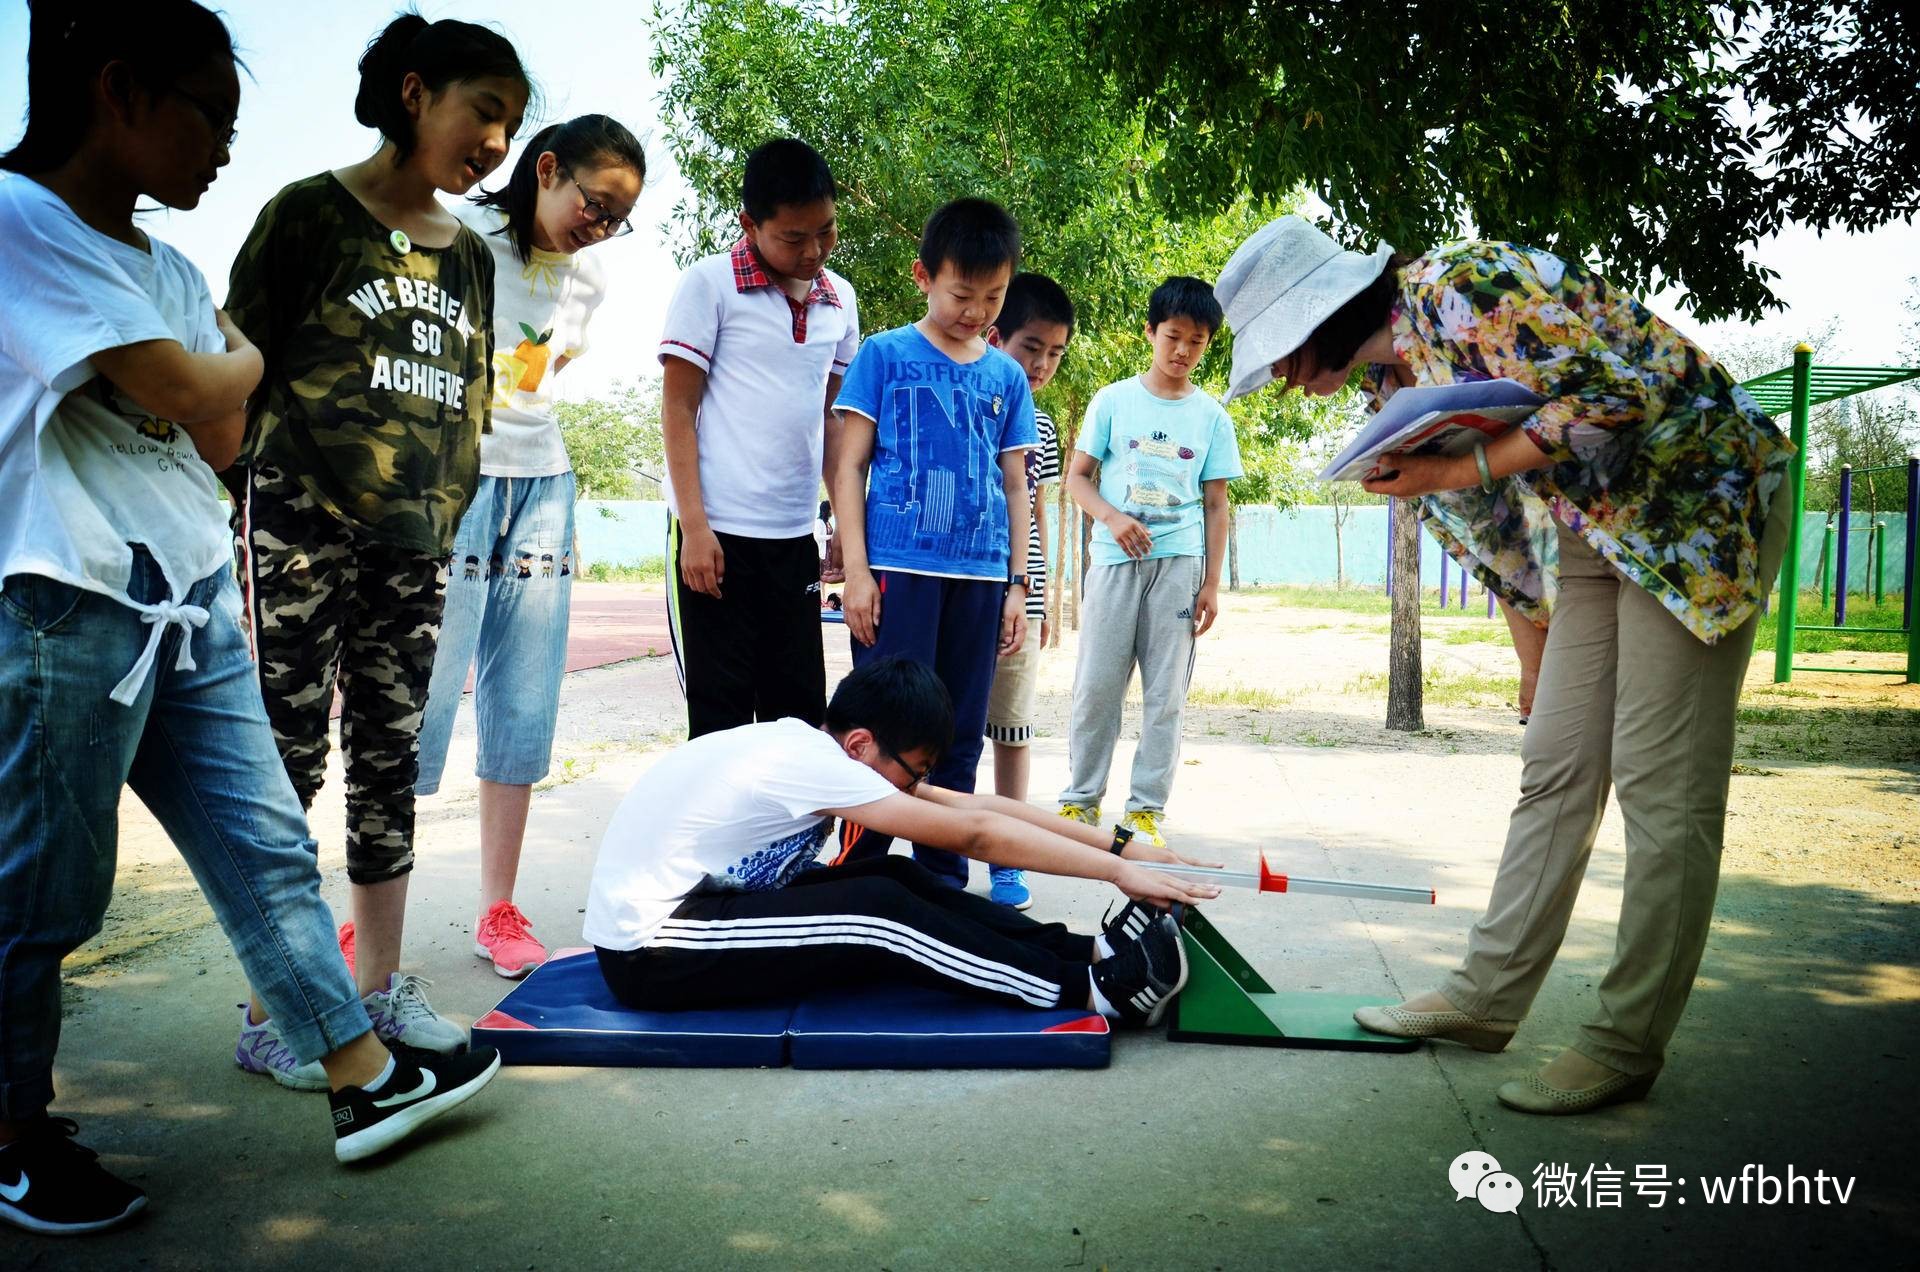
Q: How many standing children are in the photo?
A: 7